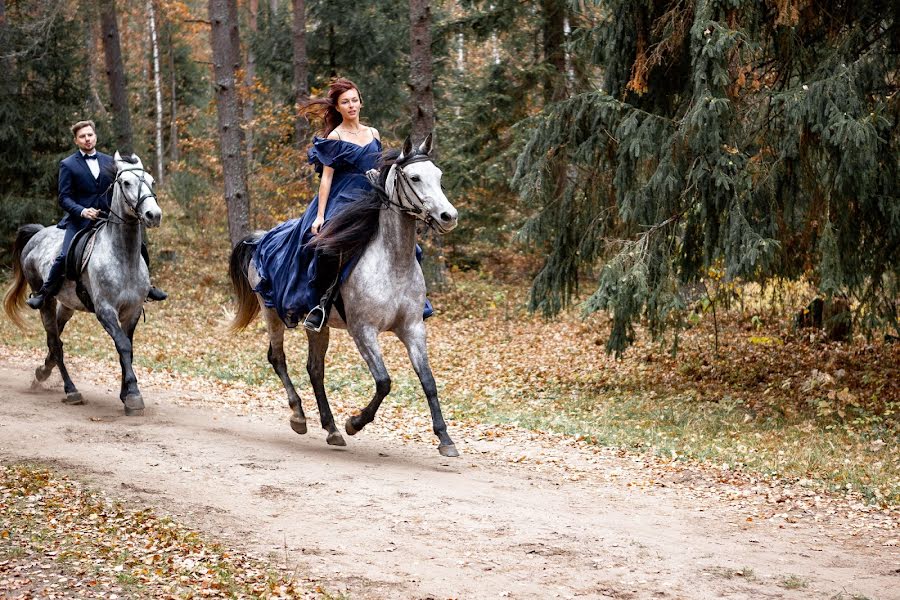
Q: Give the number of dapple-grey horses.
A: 2